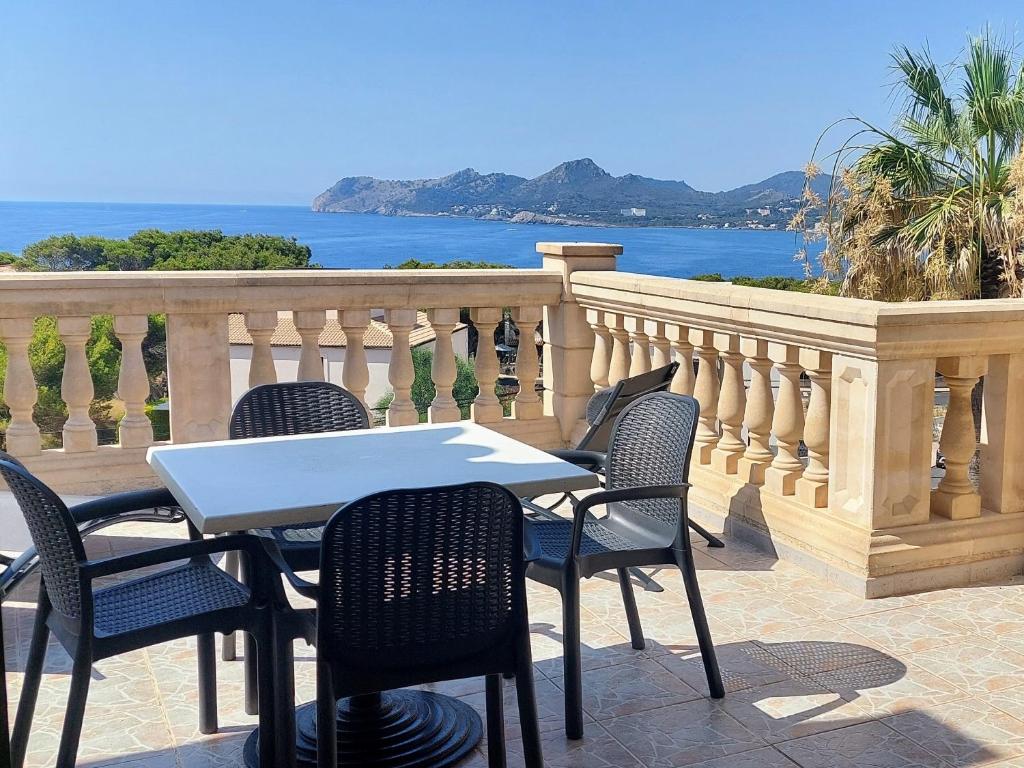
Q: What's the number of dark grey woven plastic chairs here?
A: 4